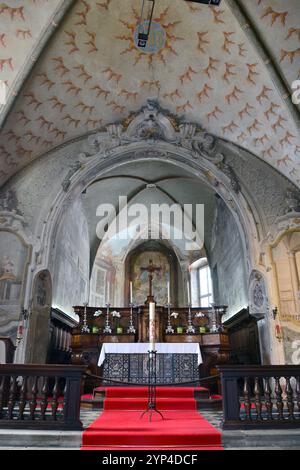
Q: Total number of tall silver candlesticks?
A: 6